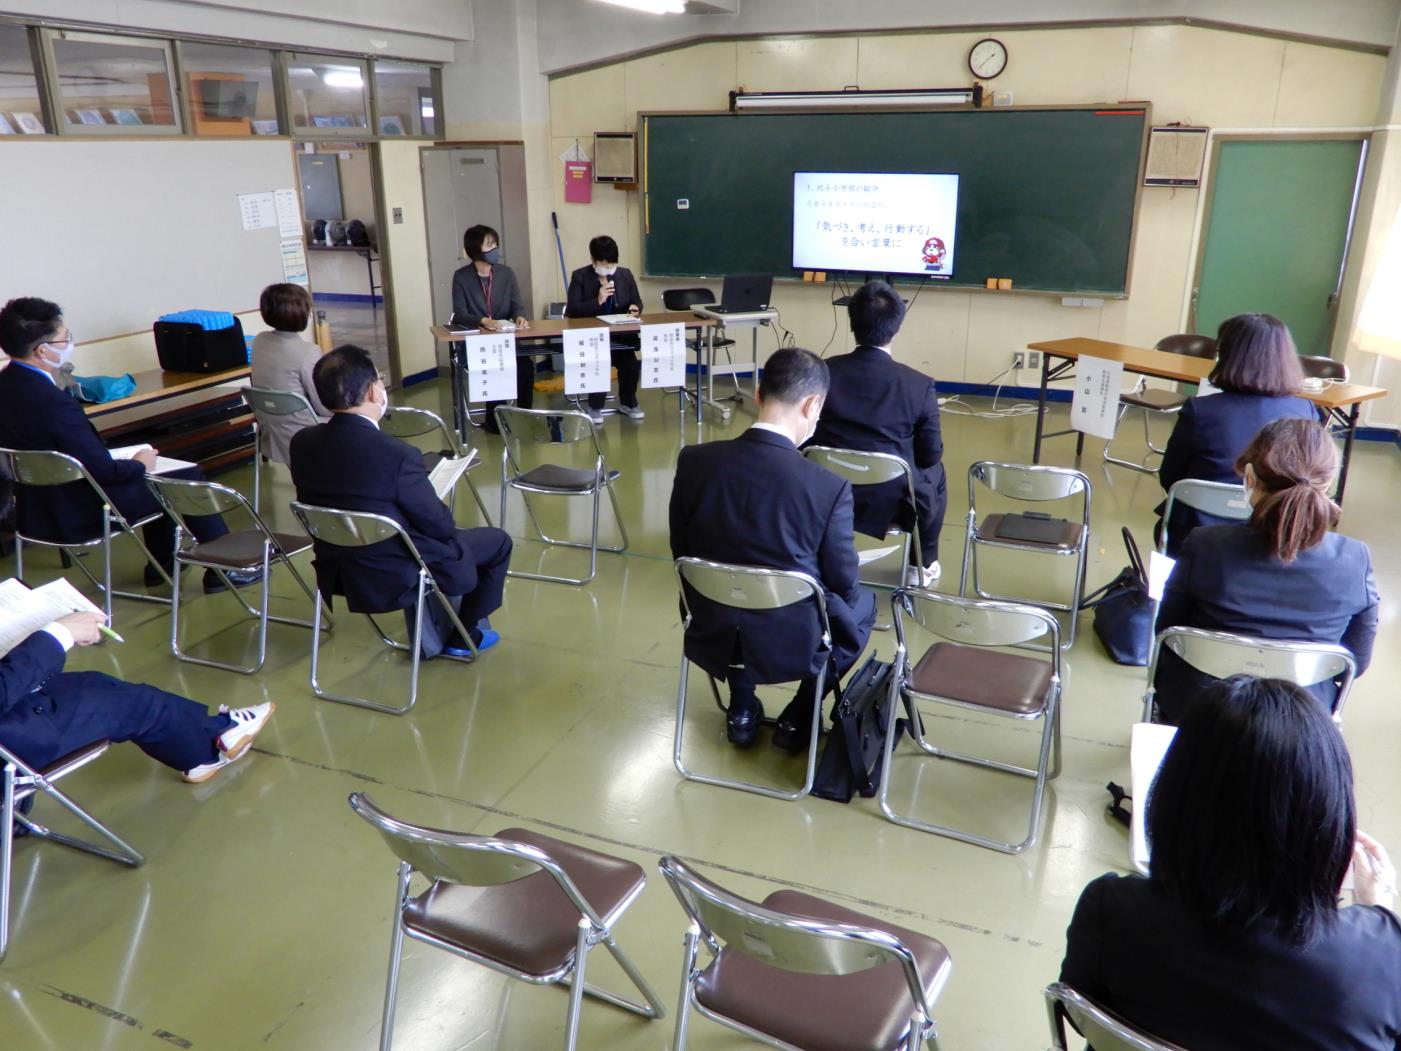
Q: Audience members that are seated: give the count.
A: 9